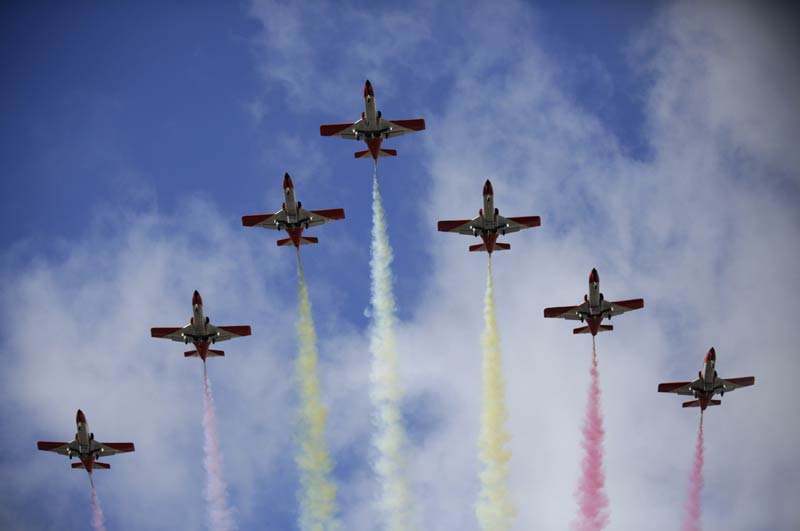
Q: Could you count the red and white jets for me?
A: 7